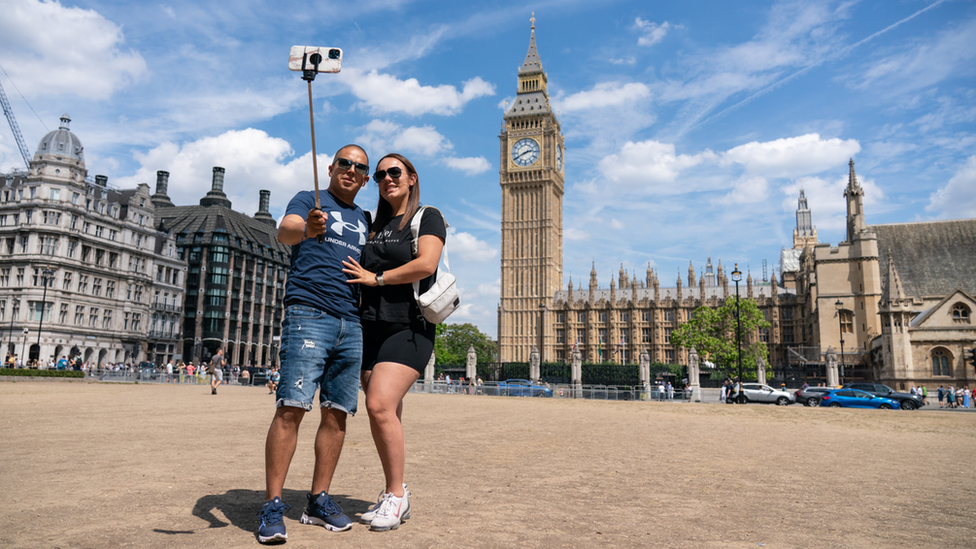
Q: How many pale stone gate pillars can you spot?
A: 8